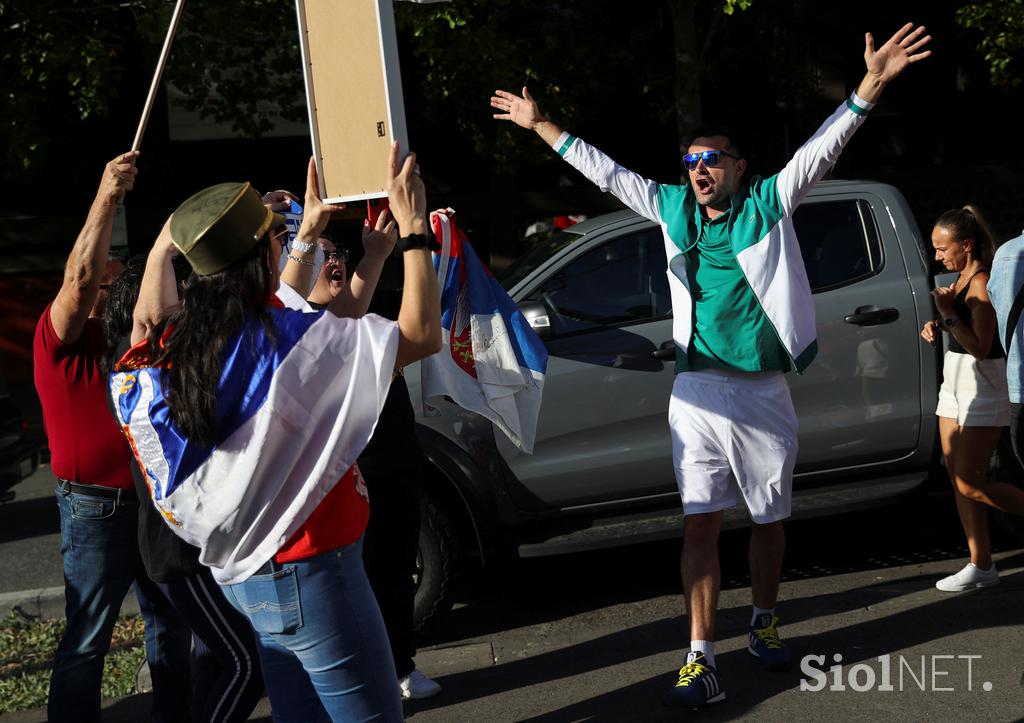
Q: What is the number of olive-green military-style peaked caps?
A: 1